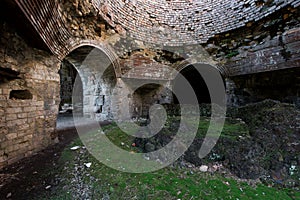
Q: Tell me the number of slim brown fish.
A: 0